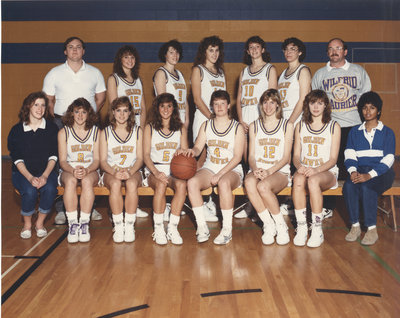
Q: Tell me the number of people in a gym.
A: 15